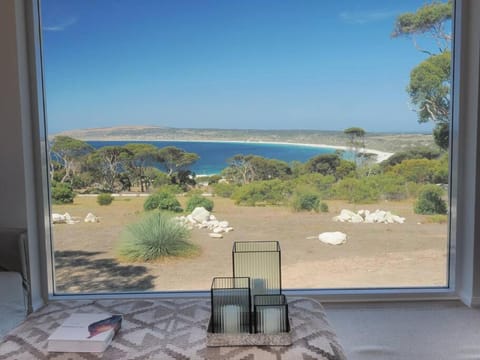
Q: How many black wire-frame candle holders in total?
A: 3